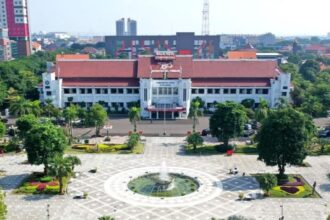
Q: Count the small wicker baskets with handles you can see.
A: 0